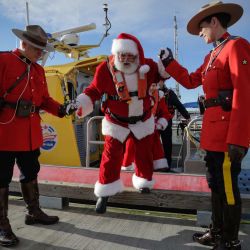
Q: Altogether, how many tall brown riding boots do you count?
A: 4